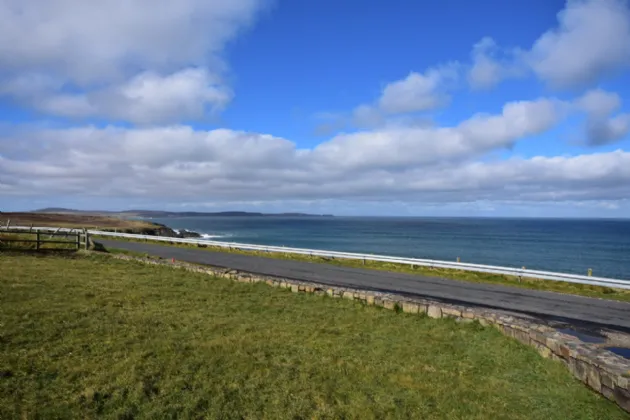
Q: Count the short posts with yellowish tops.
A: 3